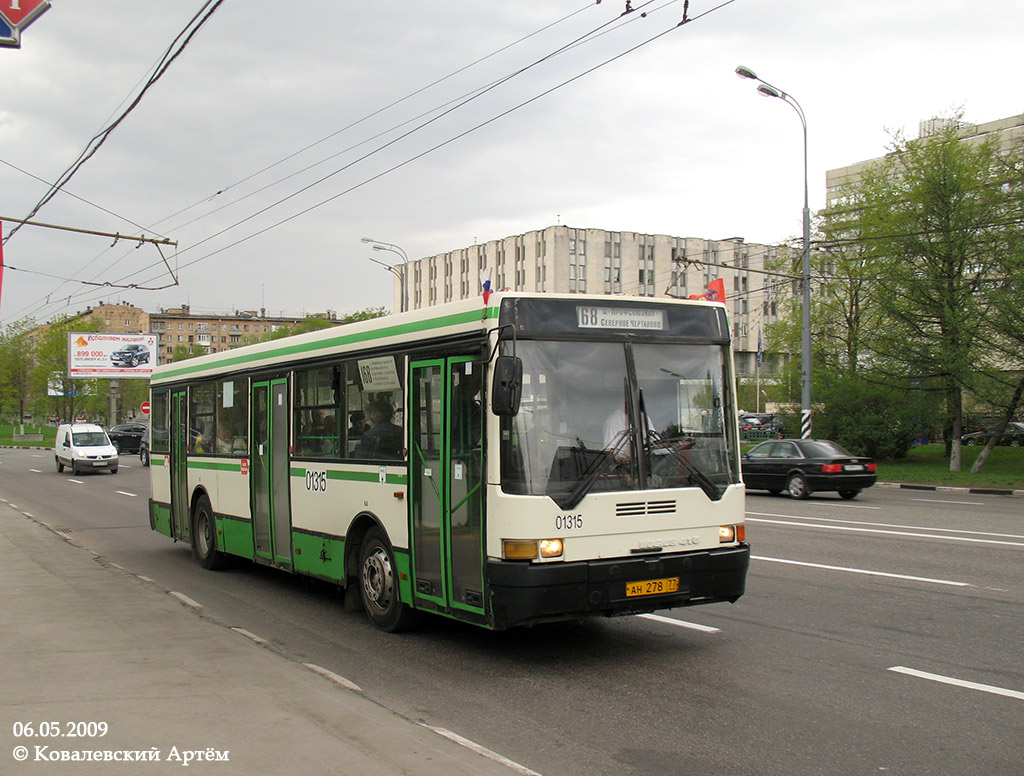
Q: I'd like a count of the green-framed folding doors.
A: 3